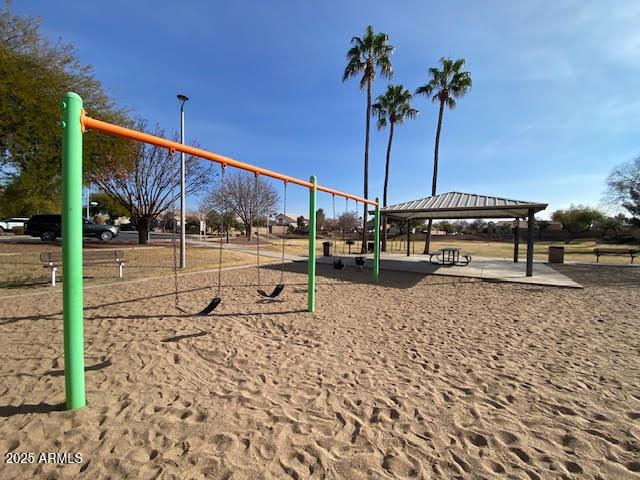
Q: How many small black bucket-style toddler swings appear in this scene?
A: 2